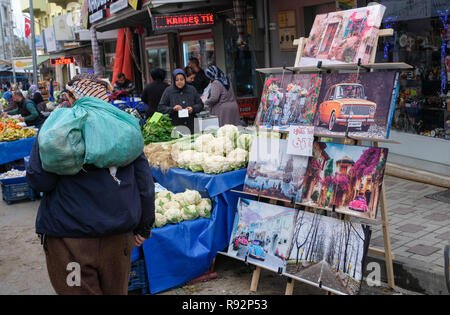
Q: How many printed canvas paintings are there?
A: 7